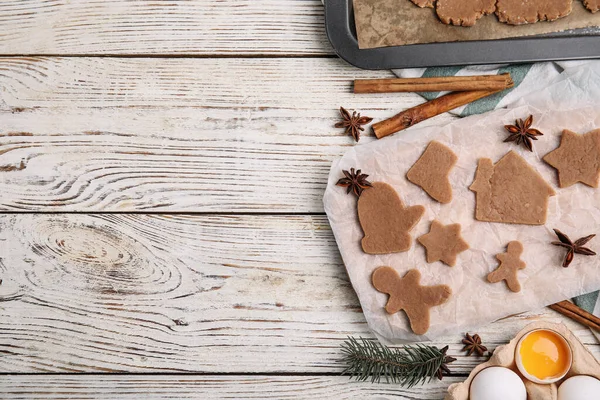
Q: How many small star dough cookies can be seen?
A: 1